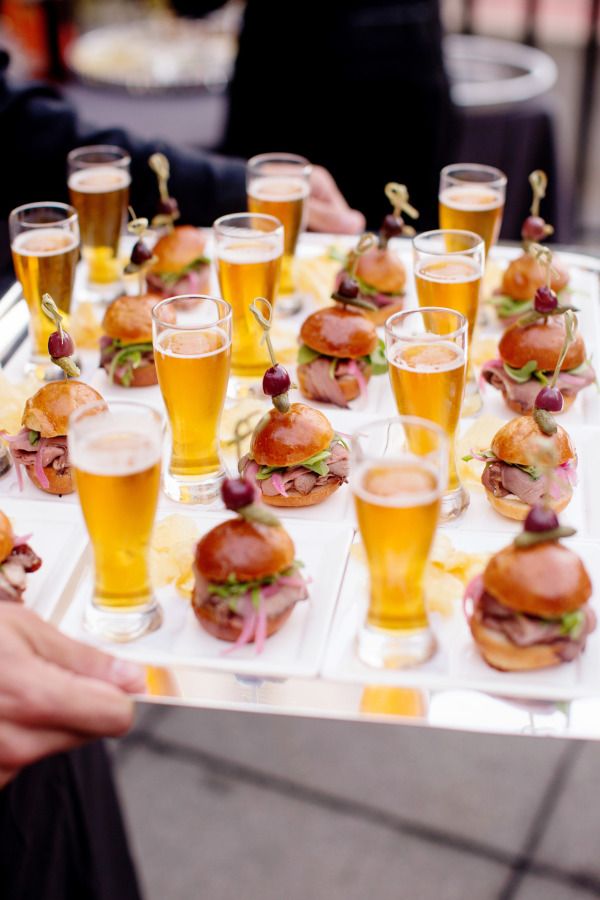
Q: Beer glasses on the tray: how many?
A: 10